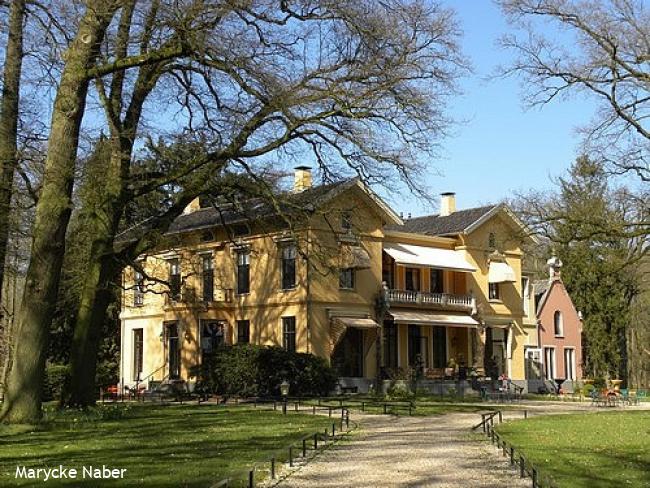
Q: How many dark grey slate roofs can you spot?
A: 2